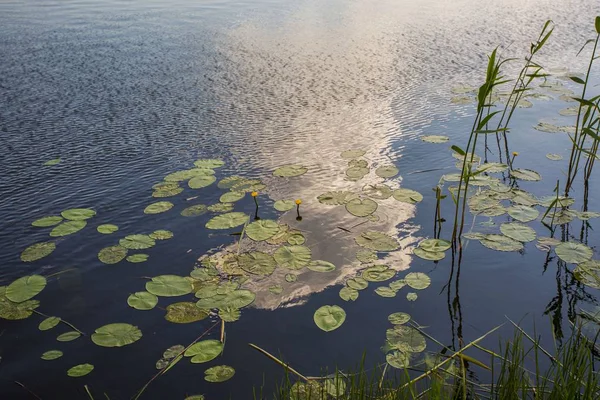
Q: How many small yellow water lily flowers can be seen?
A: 3